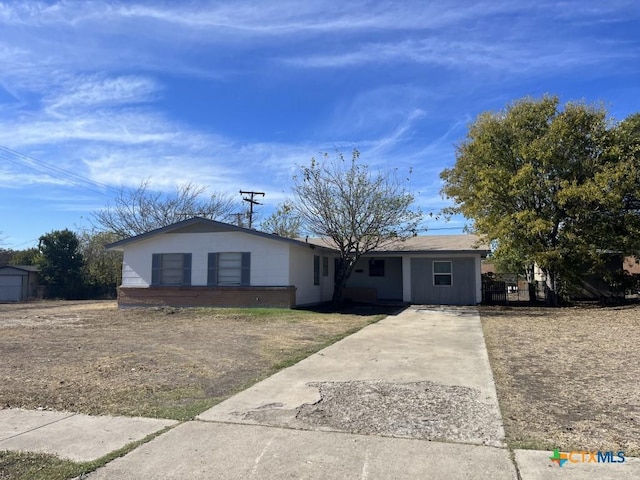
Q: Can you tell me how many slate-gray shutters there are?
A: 4